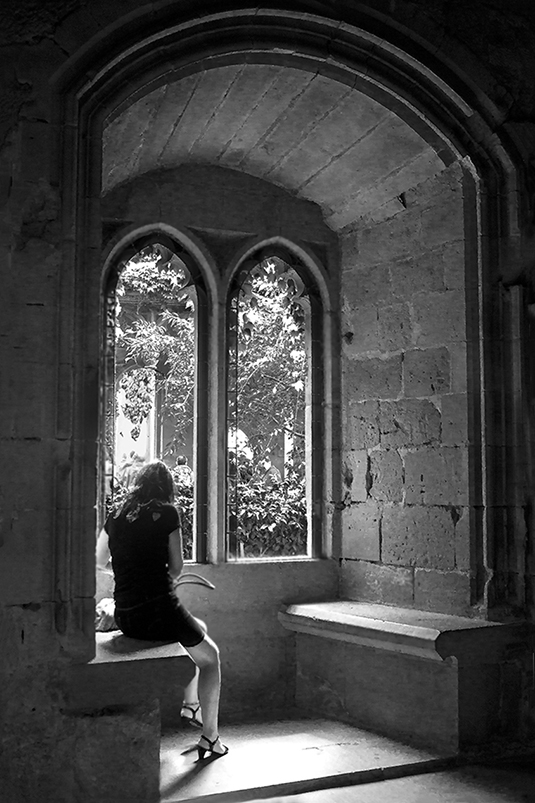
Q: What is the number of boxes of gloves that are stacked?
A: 0